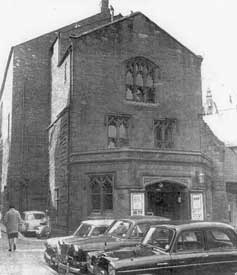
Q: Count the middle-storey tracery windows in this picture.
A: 2